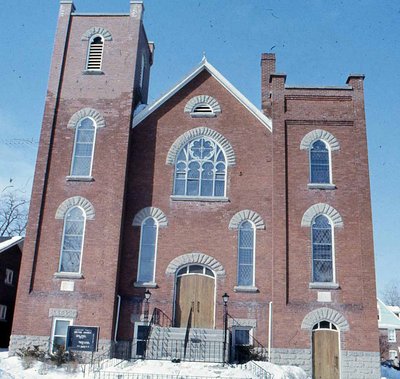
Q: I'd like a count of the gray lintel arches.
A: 11